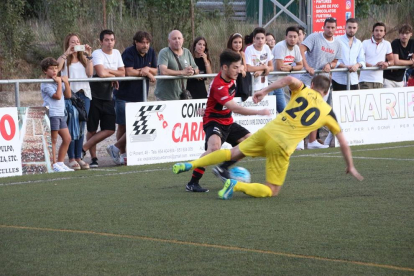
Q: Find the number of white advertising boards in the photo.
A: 3